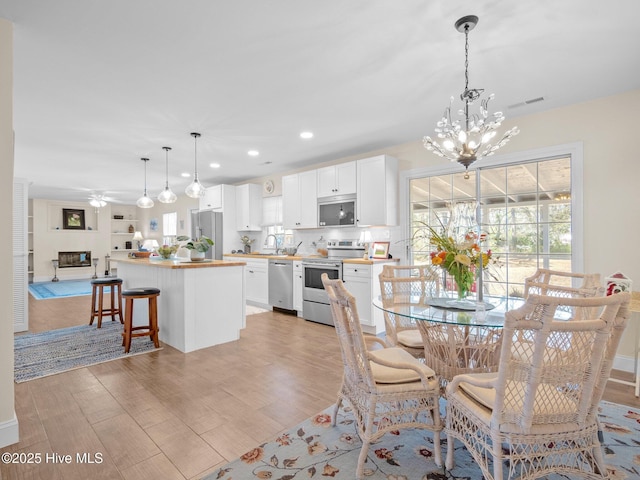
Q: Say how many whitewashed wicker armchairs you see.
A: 4